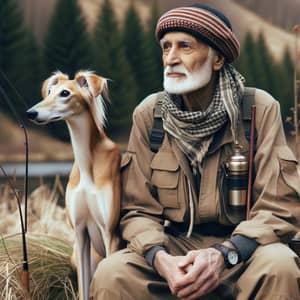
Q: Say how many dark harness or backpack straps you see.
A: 2